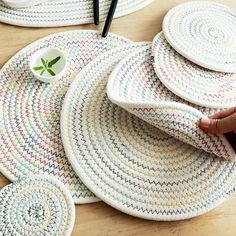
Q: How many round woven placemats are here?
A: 7